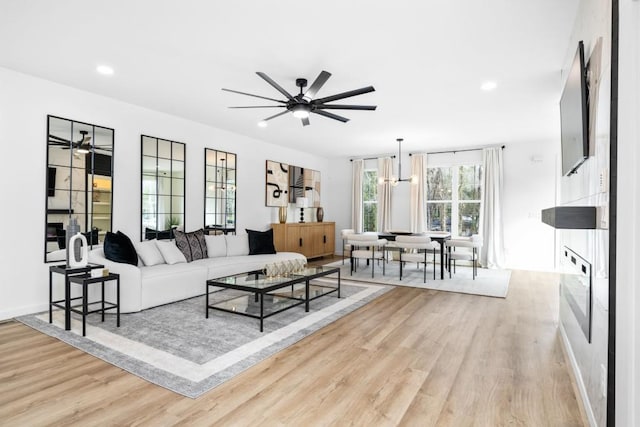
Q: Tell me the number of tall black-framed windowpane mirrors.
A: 3